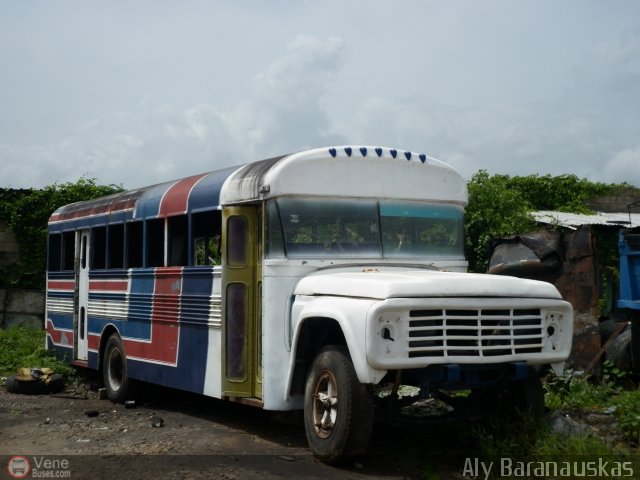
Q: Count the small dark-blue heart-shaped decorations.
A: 7